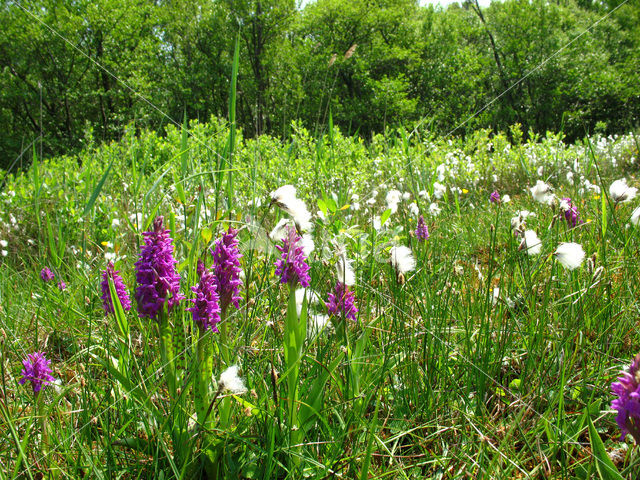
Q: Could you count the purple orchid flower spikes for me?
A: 13